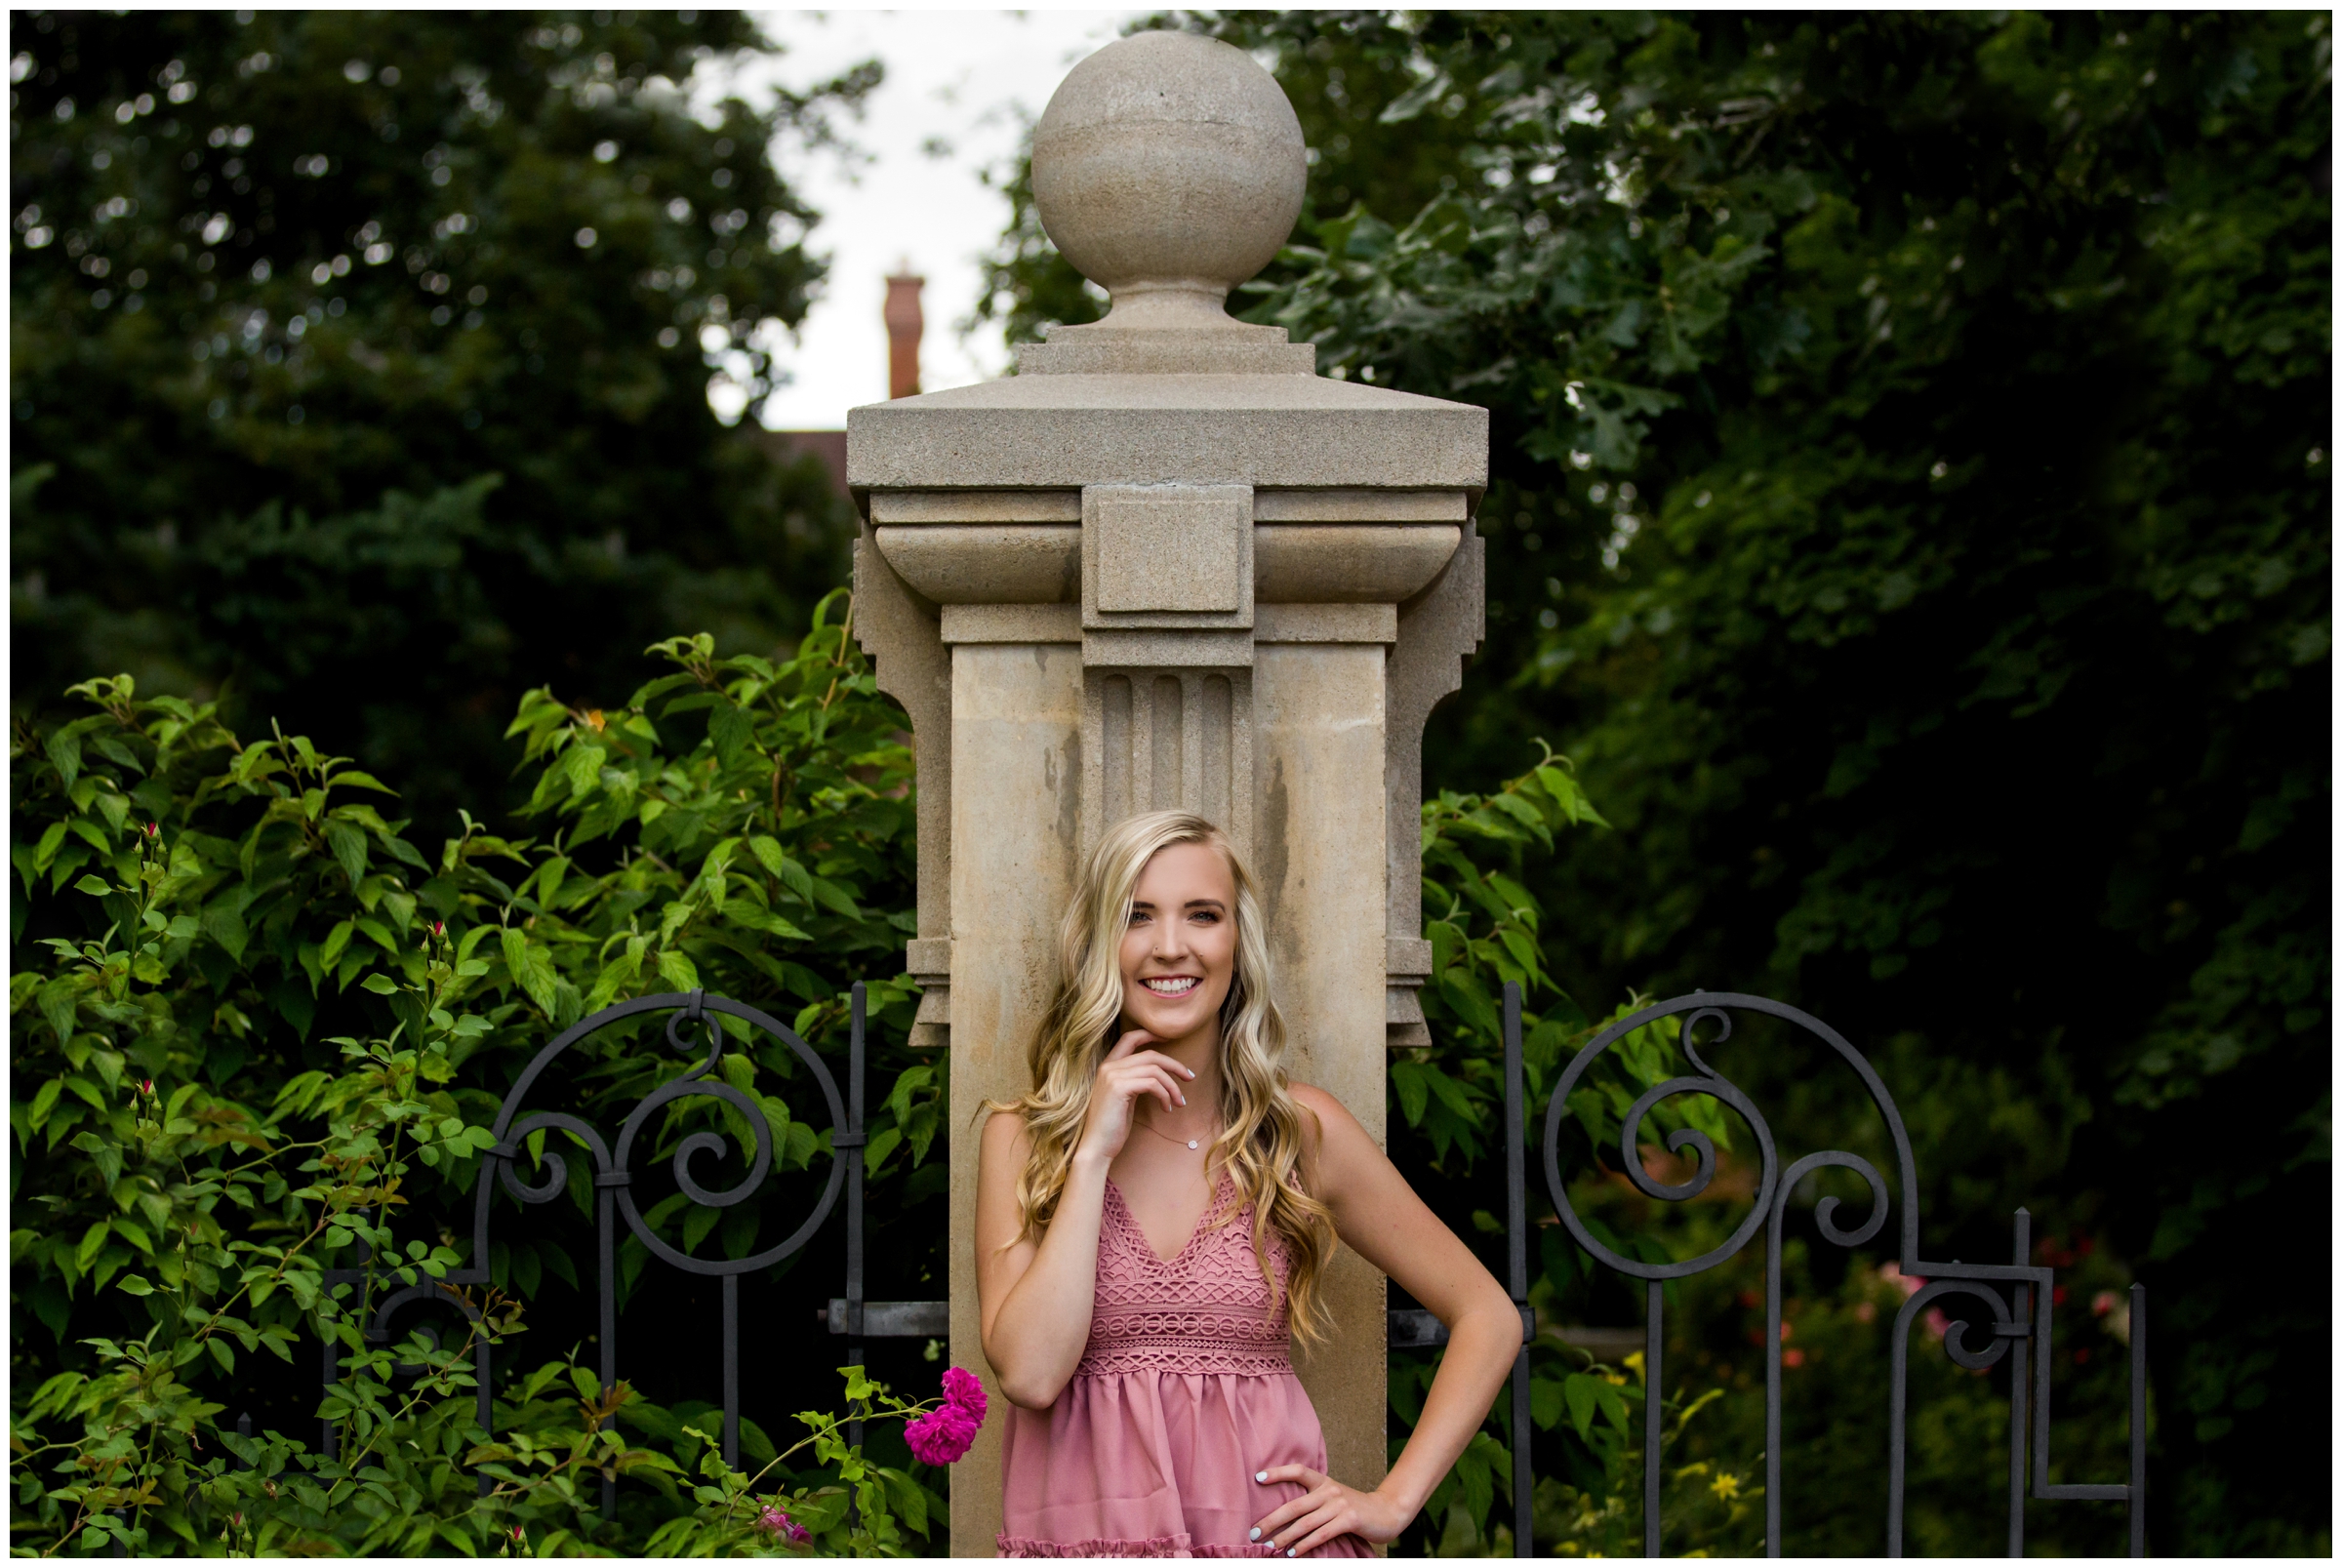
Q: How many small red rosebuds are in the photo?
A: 5